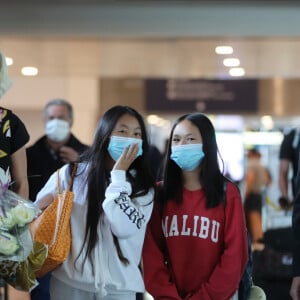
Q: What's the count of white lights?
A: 5